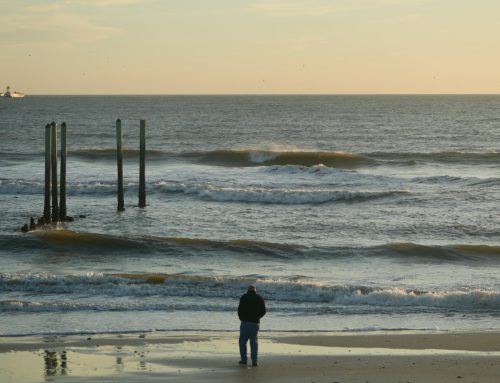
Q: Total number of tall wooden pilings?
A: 5